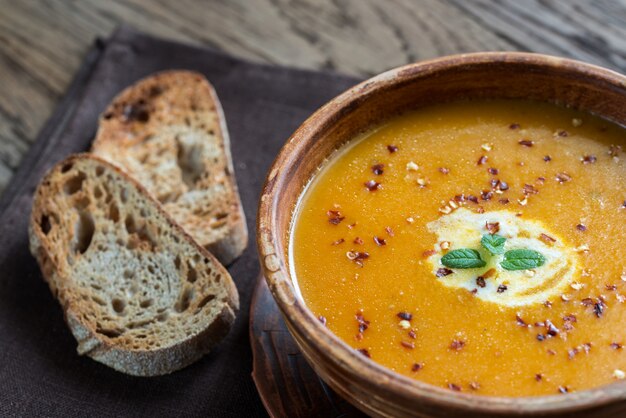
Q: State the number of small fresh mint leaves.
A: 3